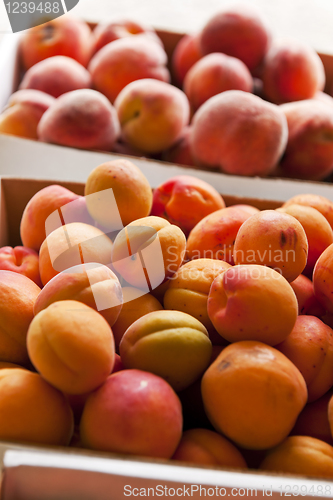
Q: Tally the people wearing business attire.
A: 0